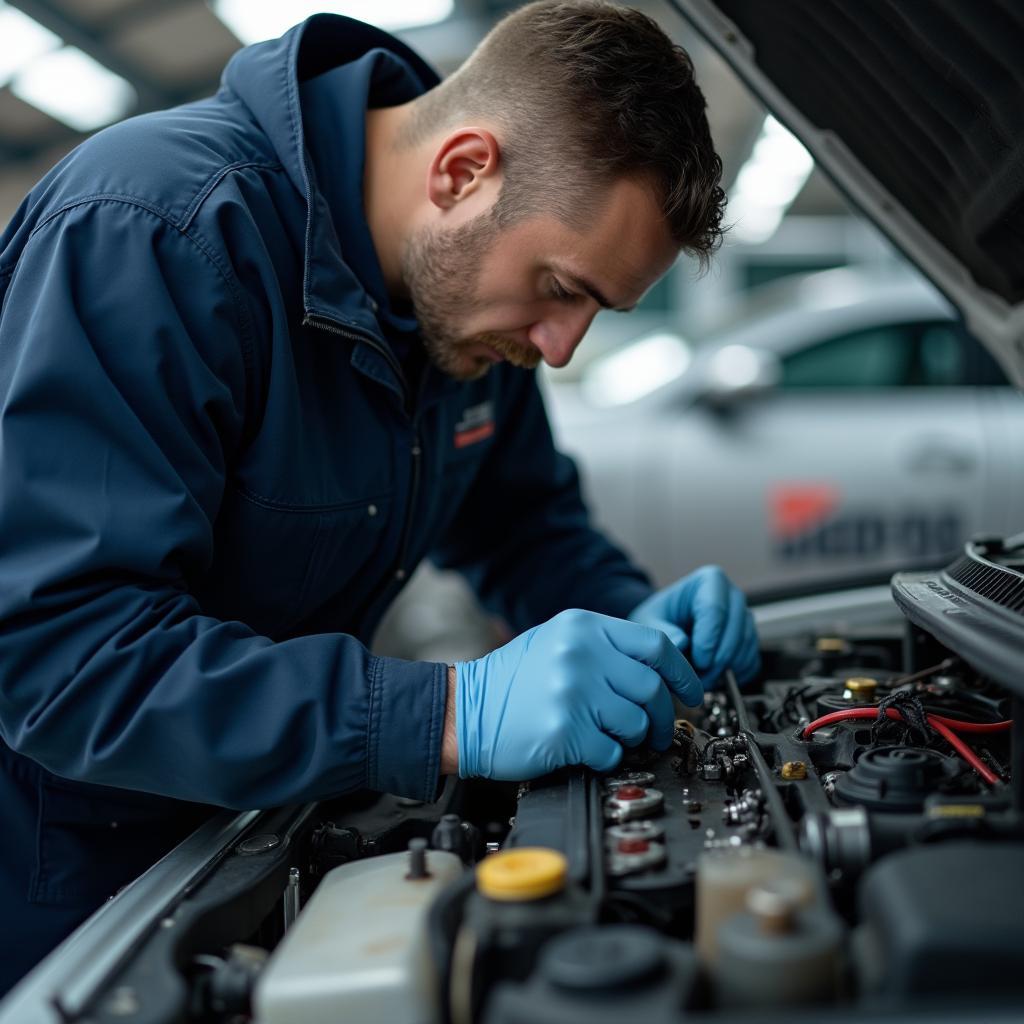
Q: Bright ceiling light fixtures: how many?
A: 4